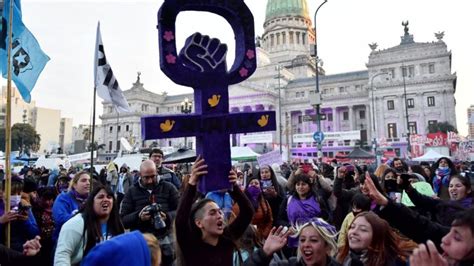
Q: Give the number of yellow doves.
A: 3